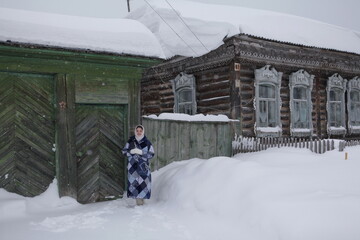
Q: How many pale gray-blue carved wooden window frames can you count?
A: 5